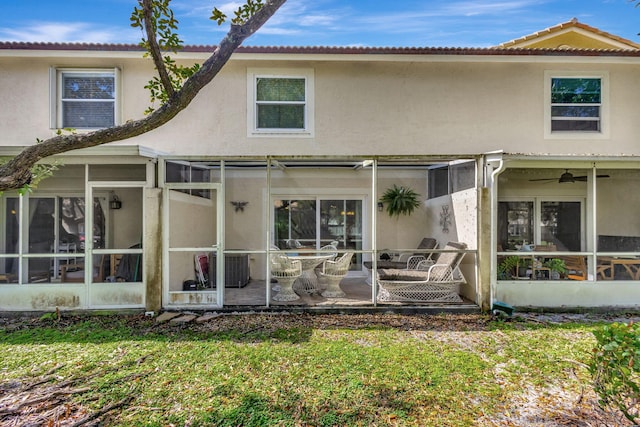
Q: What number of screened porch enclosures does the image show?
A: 3